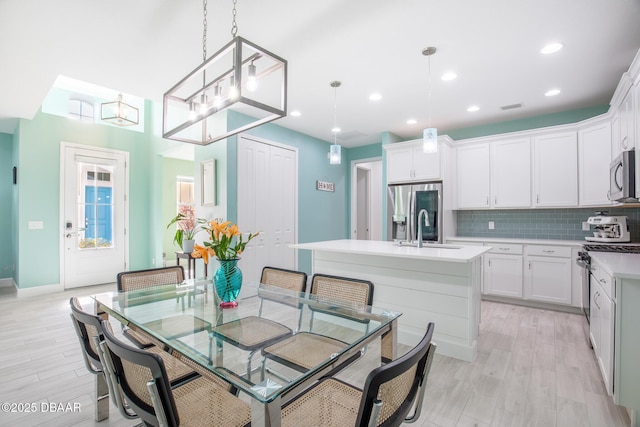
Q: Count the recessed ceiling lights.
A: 8